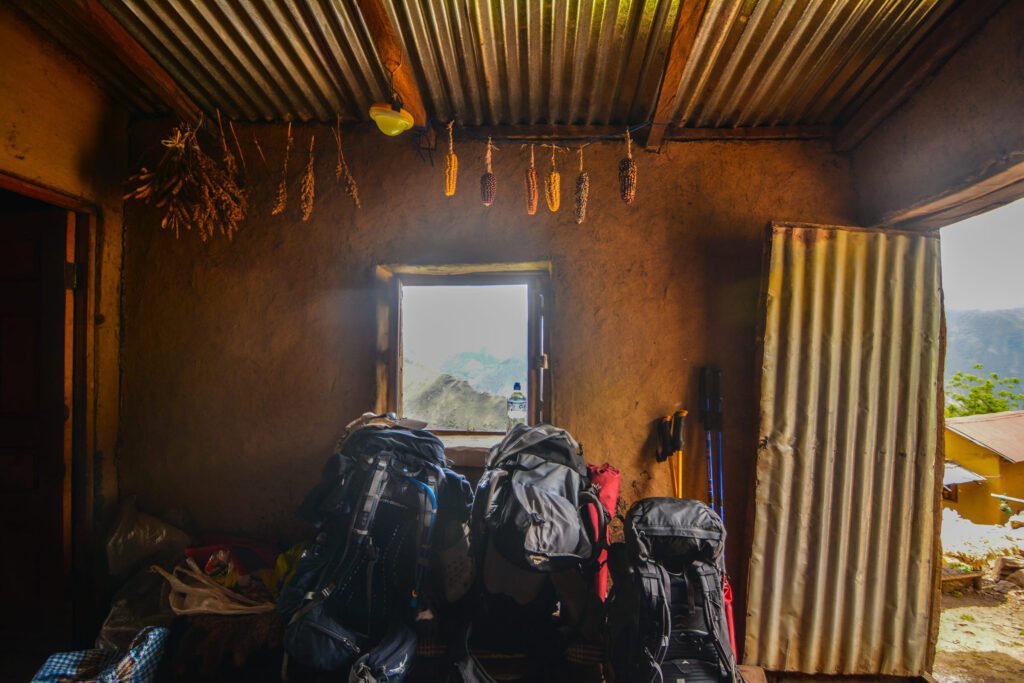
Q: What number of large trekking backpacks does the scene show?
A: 3